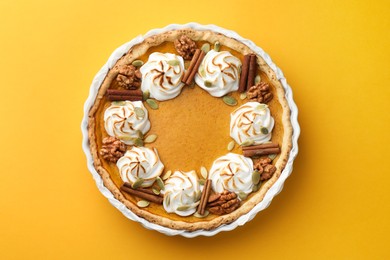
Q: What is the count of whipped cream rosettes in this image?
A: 7